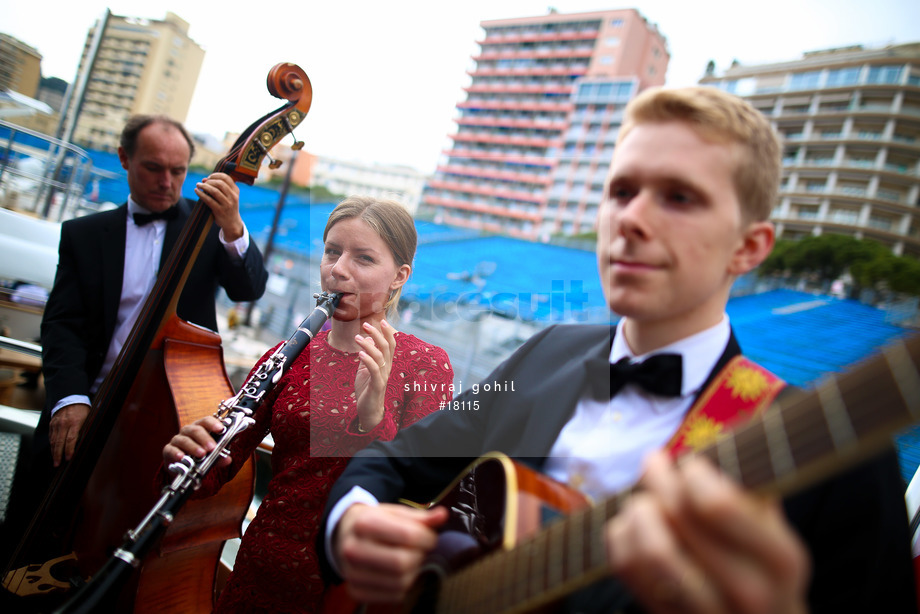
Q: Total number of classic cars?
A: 0